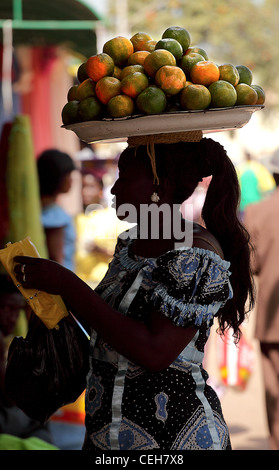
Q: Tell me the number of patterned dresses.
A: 1